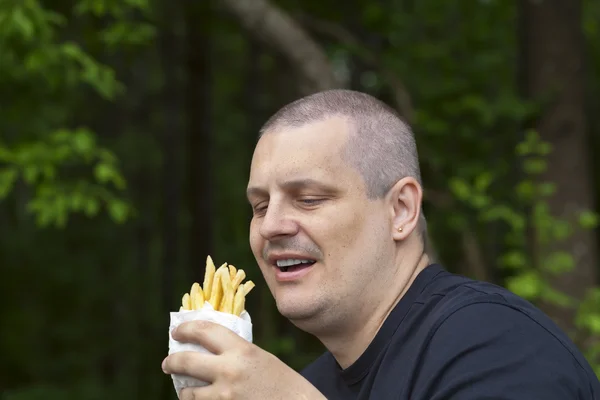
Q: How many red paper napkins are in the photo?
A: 0